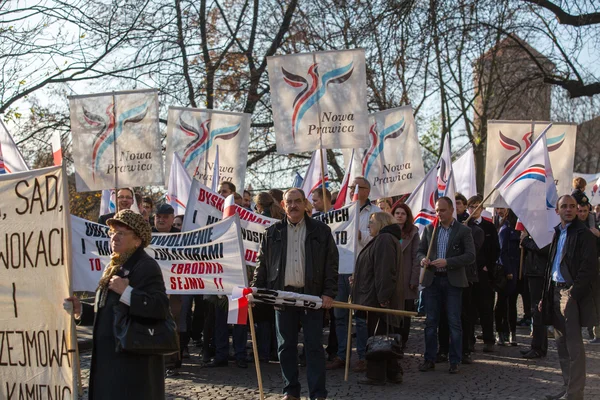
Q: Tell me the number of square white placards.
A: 5